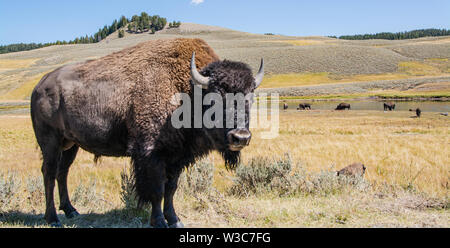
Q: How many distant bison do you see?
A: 5